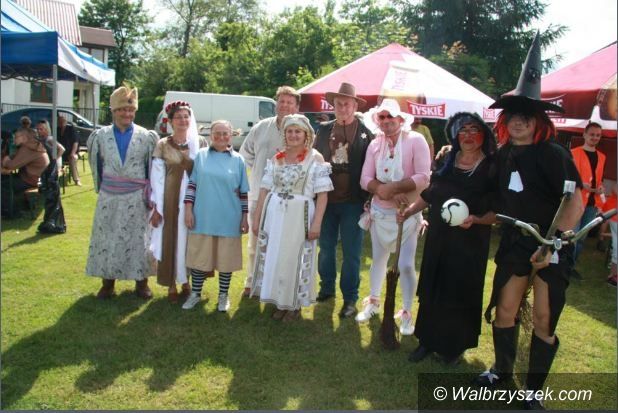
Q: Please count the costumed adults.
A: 9